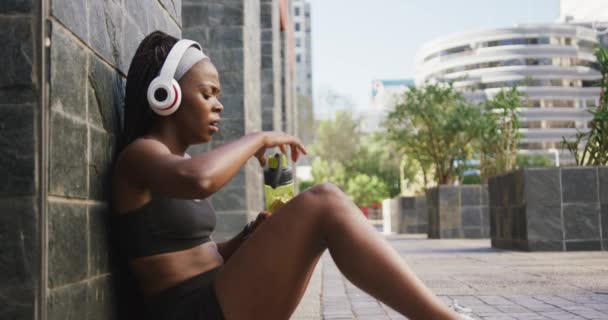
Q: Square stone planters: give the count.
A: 3